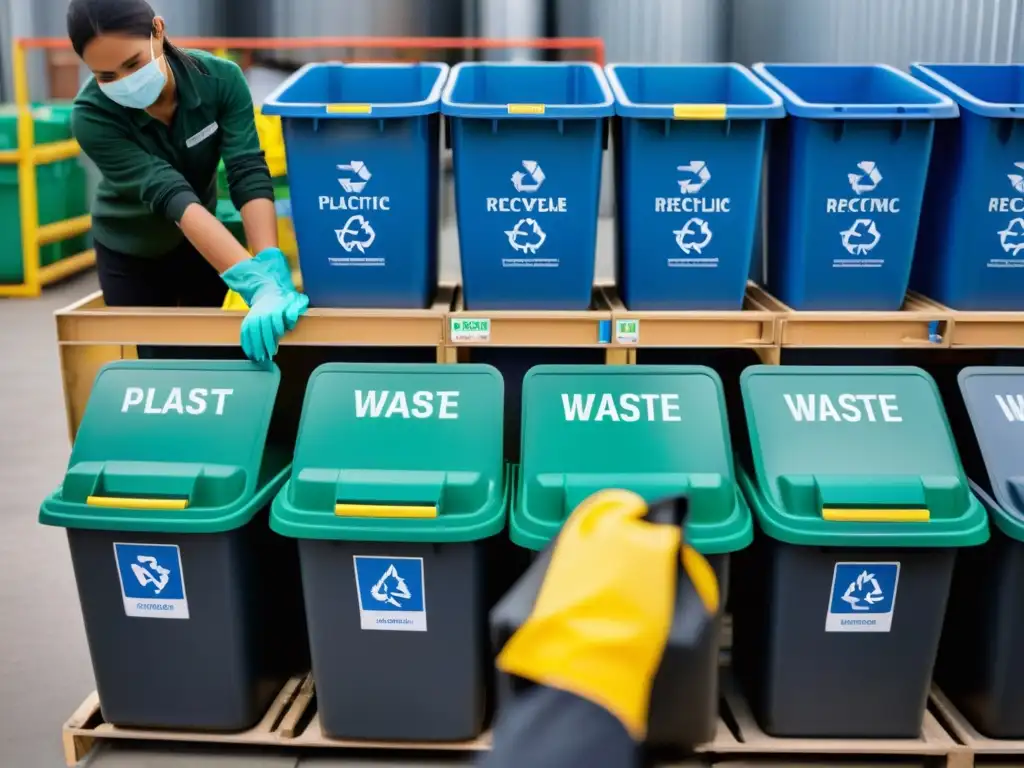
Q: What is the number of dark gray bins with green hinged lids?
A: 4